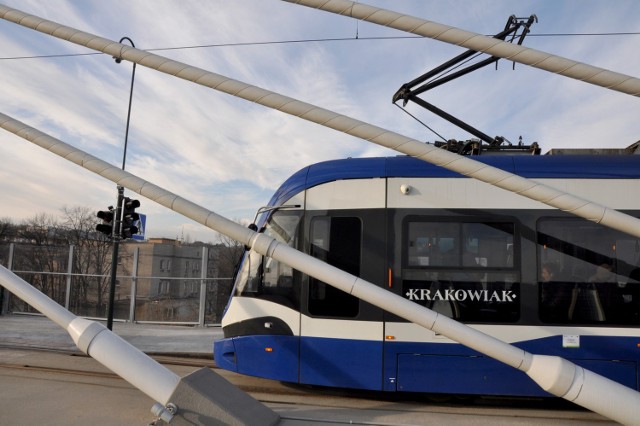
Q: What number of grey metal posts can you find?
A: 4